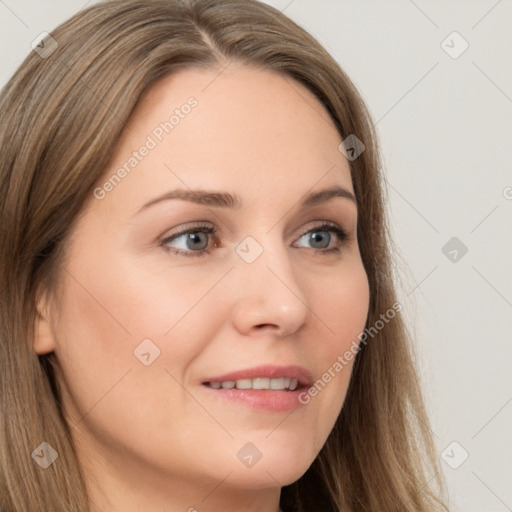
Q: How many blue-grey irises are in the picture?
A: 2